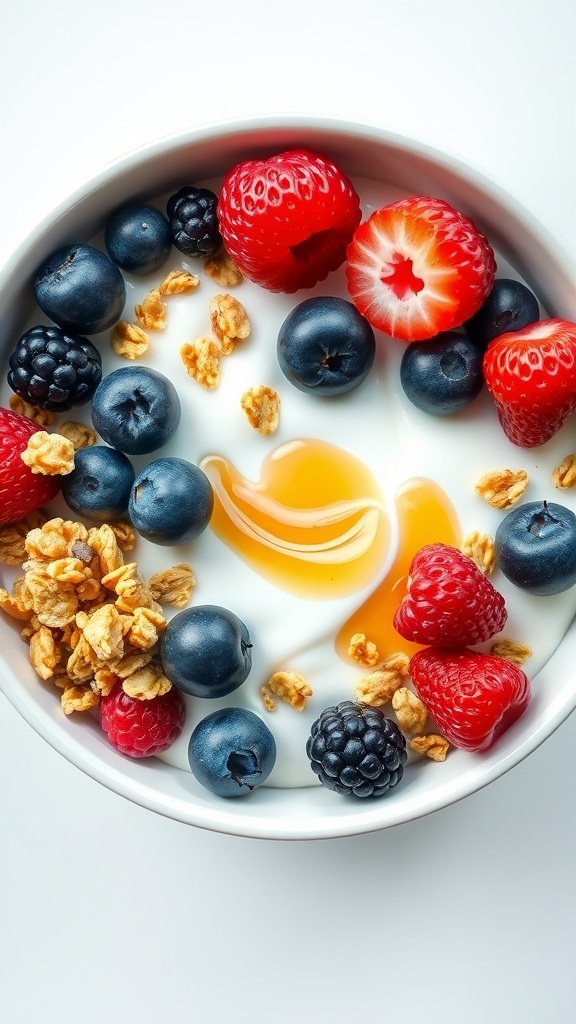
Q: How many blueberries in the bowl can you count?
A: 11